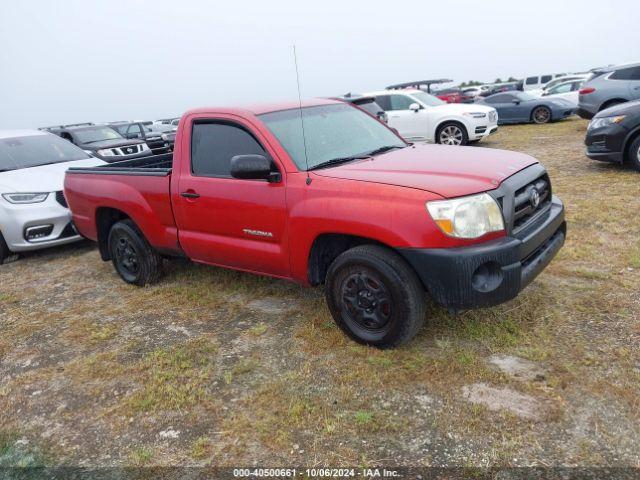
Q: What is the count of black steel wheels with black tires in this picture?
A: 2